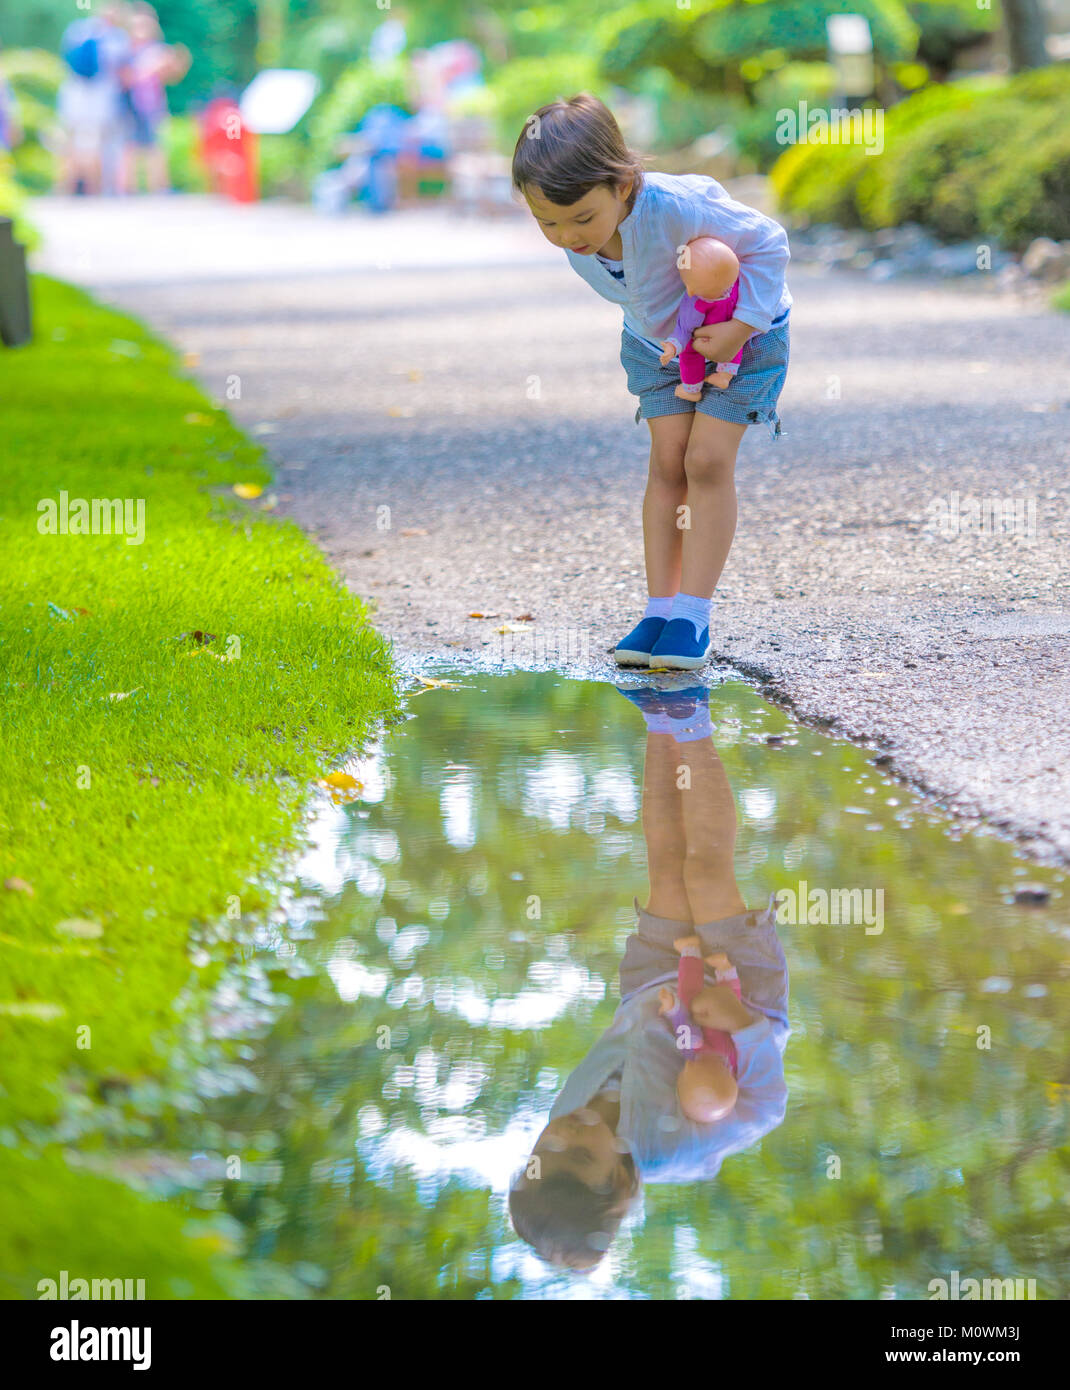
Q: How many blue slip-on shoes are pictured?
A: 2